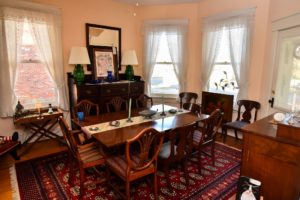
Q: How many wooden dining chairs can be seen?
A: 10